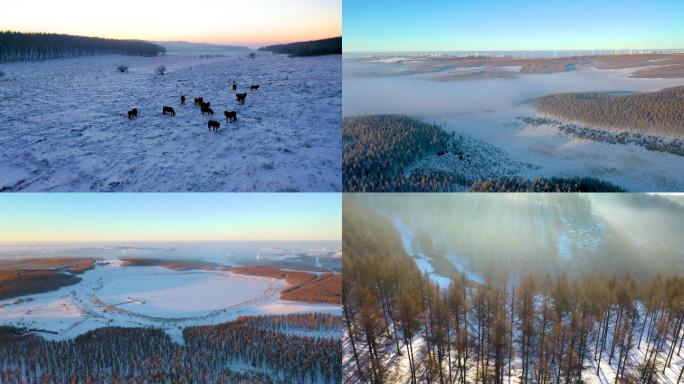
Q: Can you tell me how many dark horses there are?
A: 11